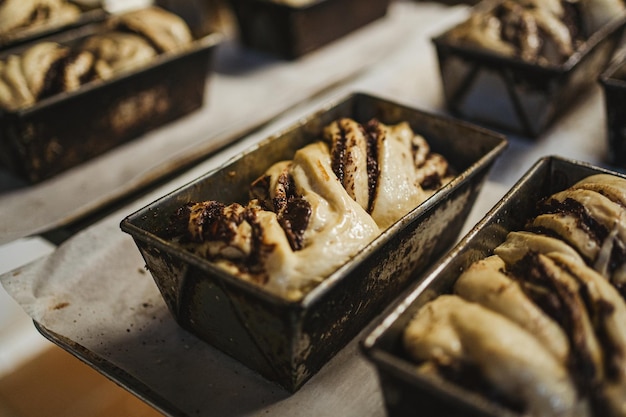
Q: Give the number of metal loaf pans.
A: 7